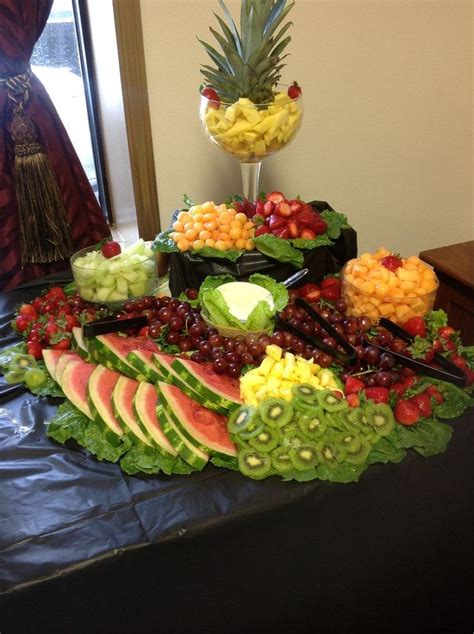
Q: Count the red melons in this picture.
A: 13